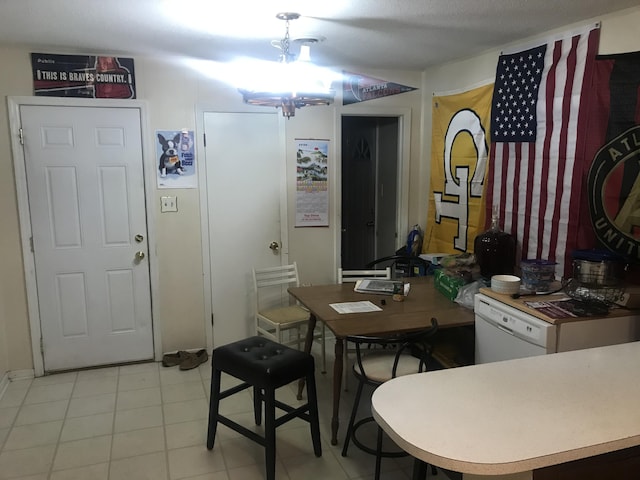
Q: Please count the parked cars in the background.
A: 0